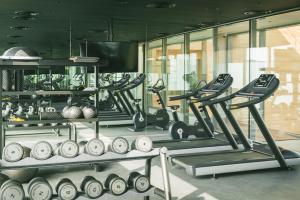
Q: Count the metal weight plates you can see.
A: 12